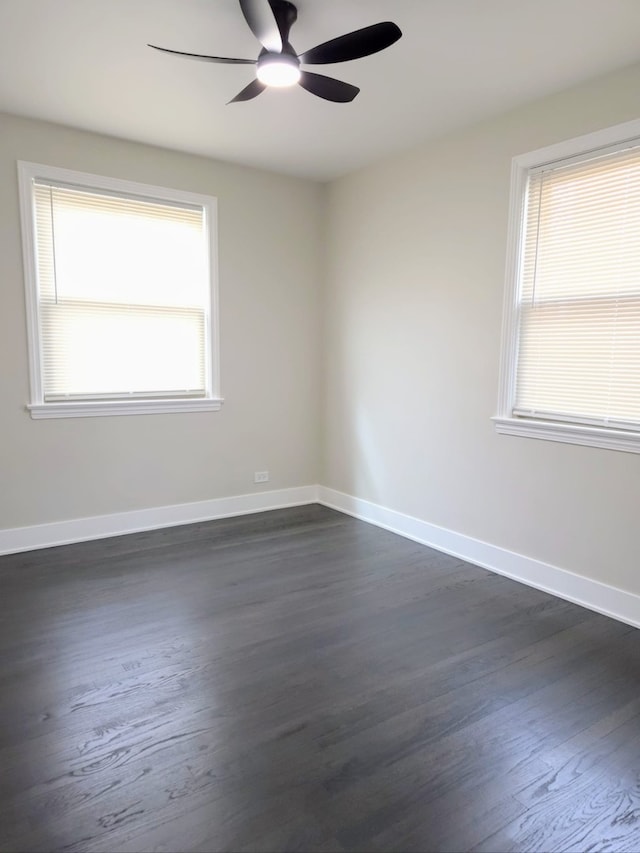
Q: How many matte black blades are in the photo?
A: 5